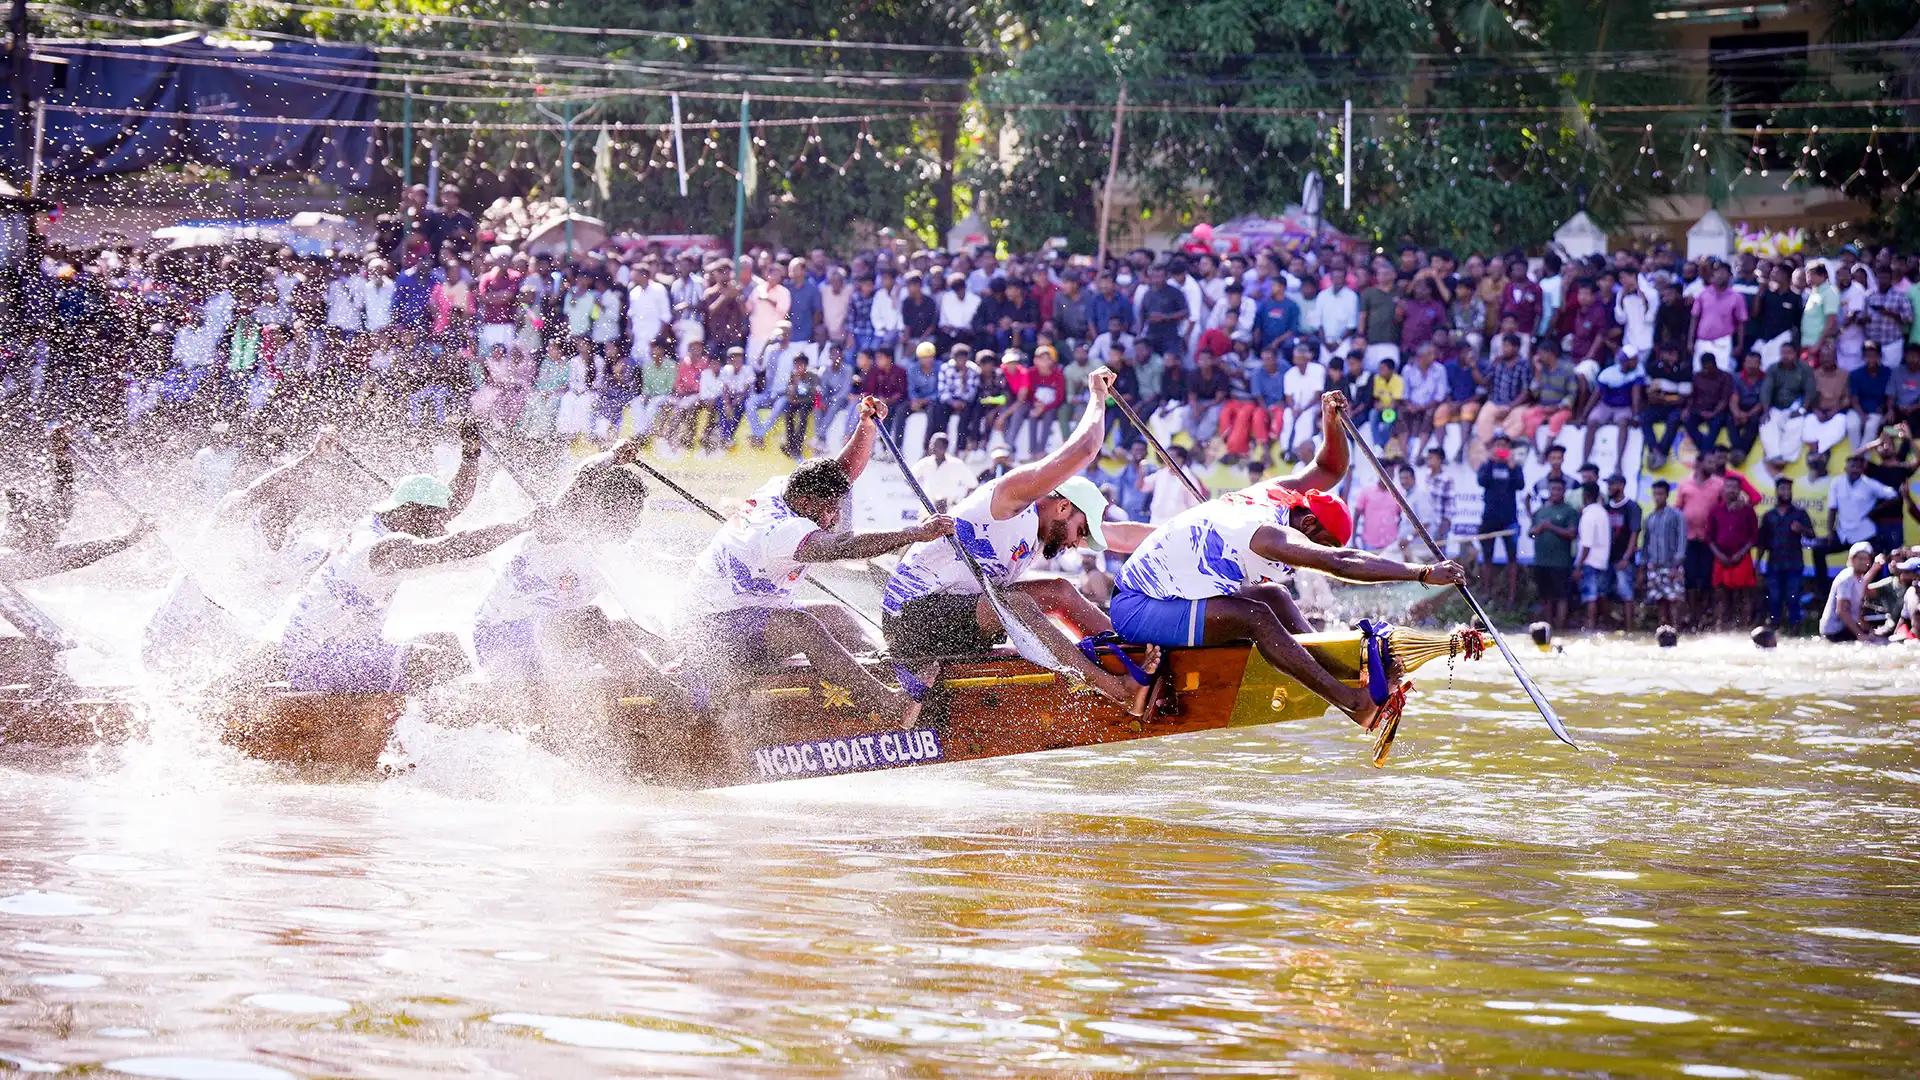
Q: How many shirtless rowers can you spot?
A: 0